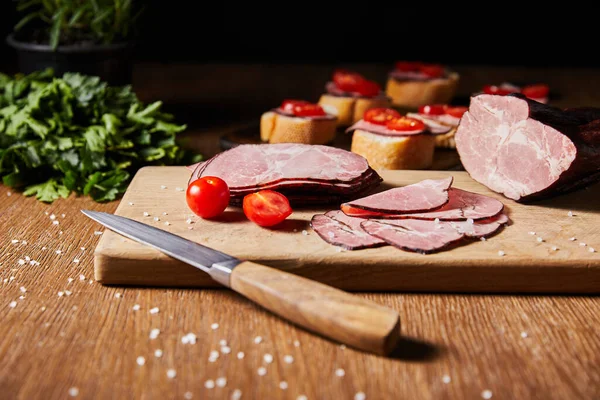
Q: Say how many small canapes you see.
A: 6